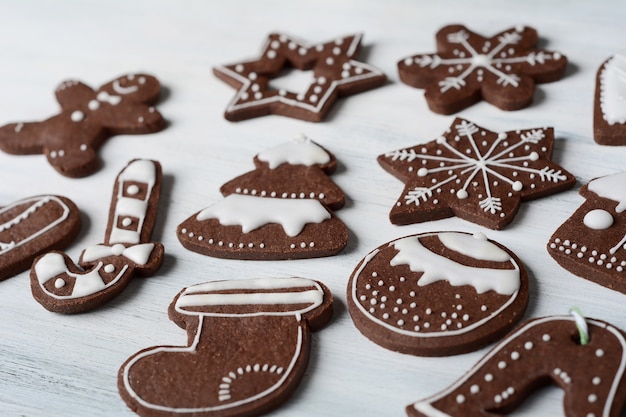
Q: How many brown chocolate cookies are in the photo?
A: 12